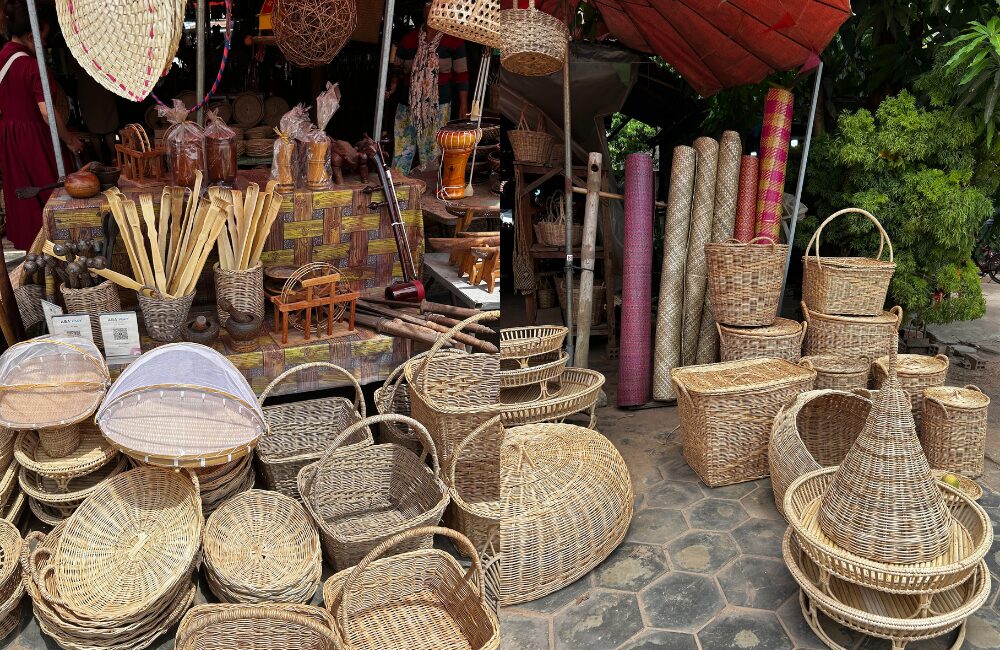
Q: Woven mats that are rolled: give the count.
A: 6